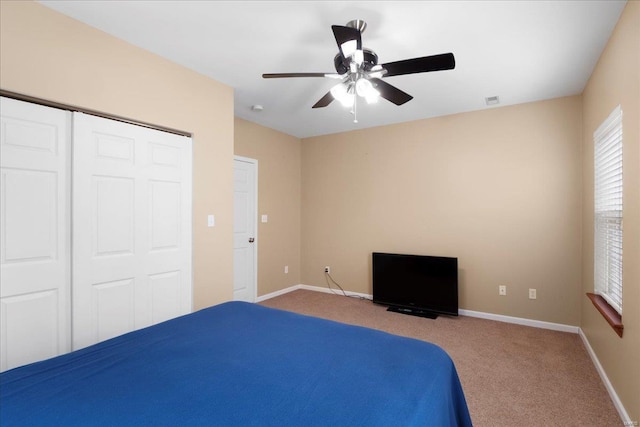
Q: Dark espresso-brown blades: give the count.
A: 5